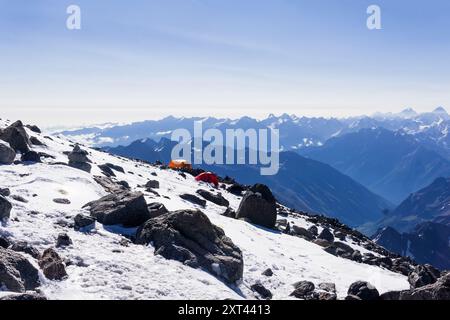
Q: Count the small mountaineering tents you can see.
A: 2